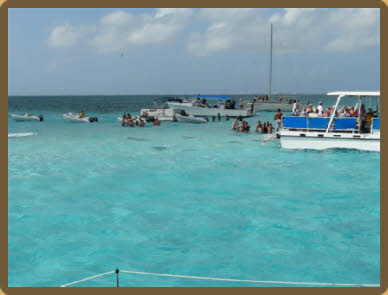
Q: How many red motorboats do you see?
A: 0